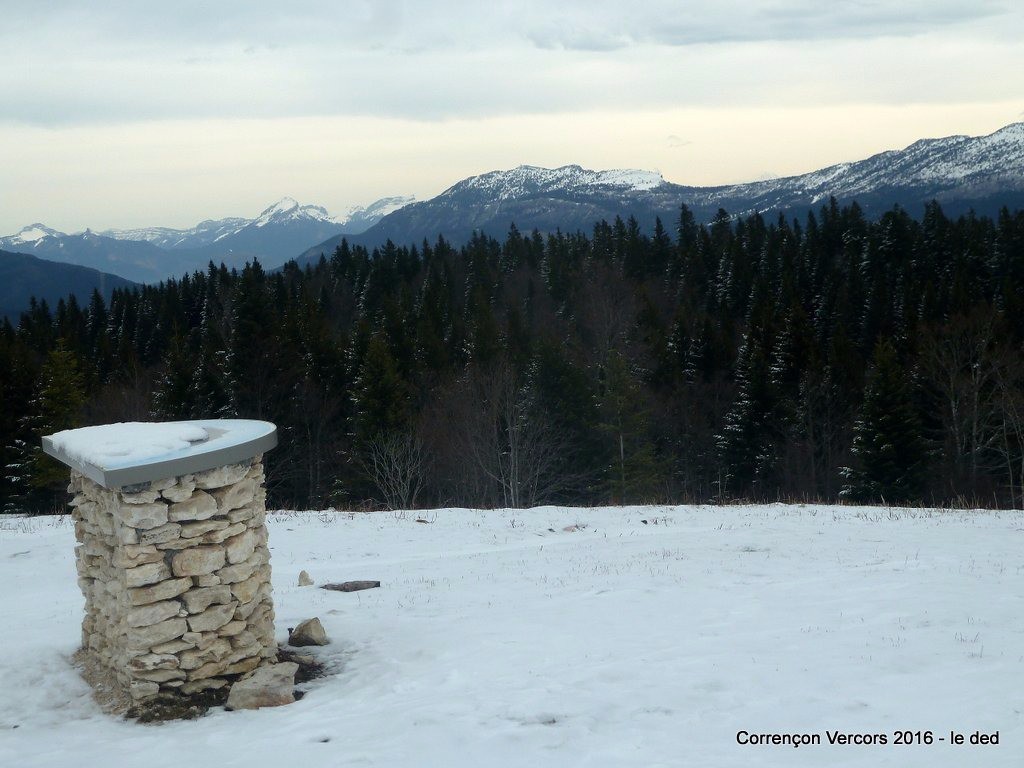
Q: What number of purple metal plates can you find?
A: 0